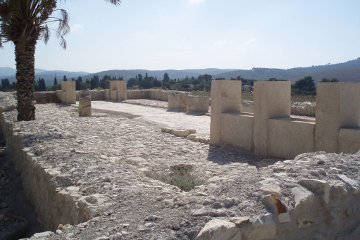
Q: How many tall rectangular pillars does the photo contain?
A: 5